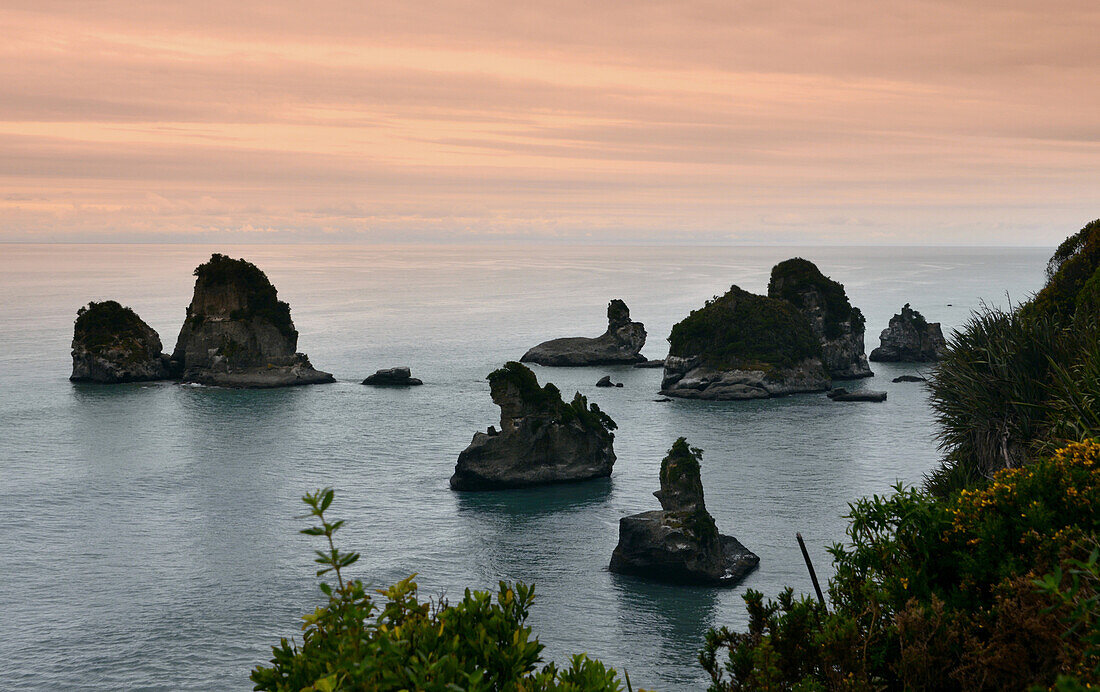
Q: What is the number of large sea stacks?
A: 8